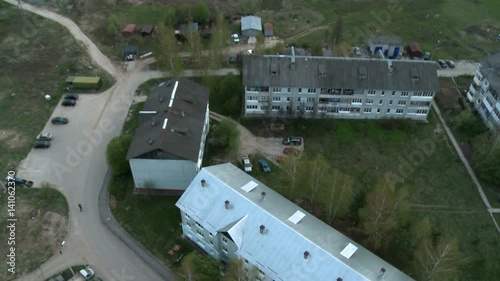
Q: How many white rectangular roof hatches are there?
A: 3